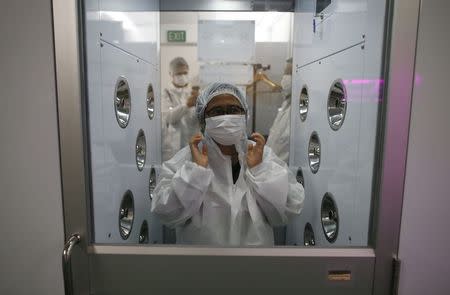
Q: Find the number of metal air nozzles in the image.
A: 12